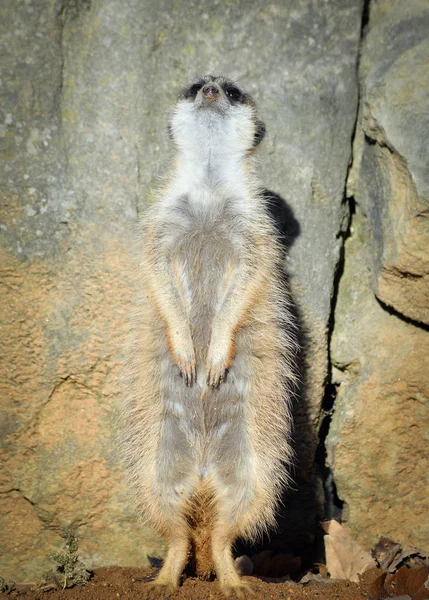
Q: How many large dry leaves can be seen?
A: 1